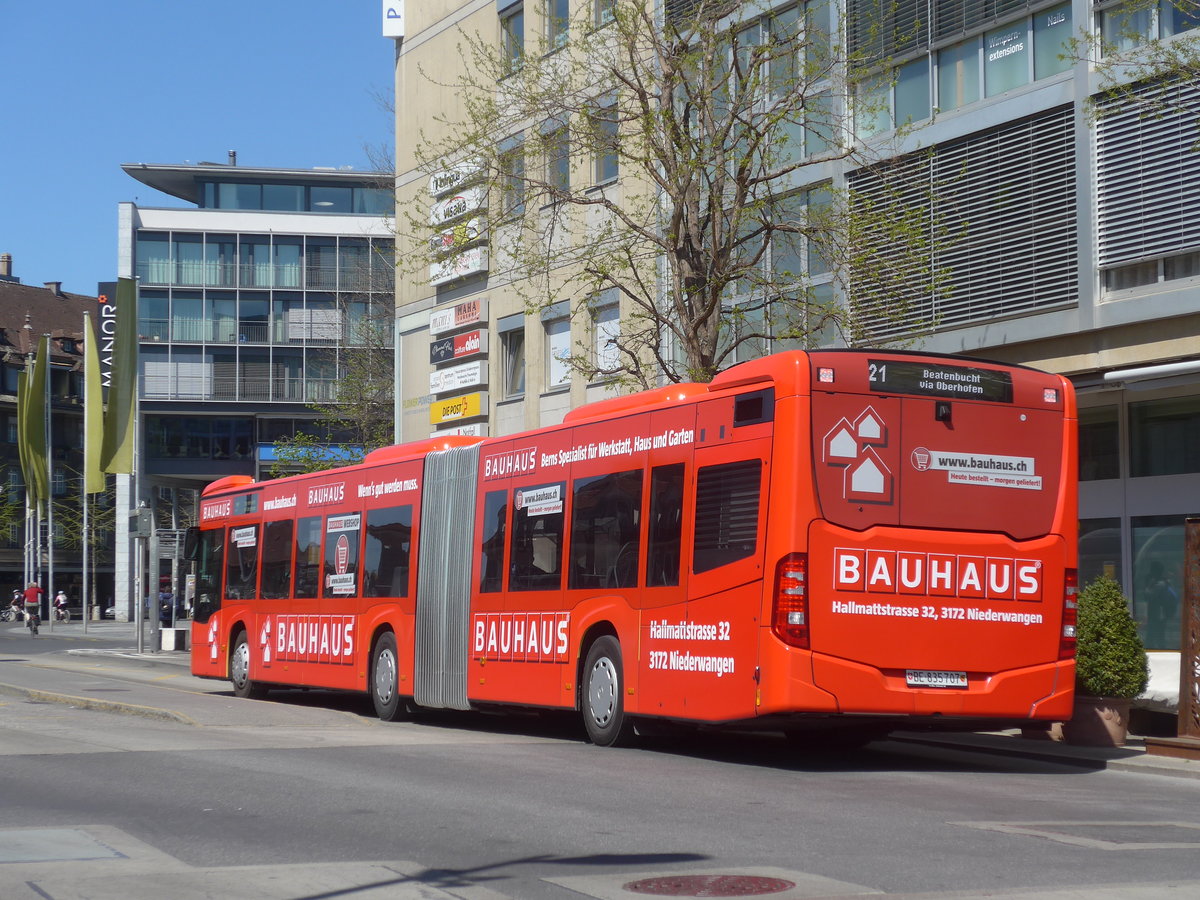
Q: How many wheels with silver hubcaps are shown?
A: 3